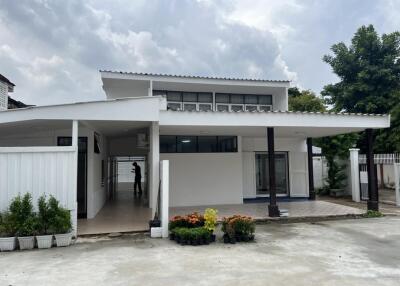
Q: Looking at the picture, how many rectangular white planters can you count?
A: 4